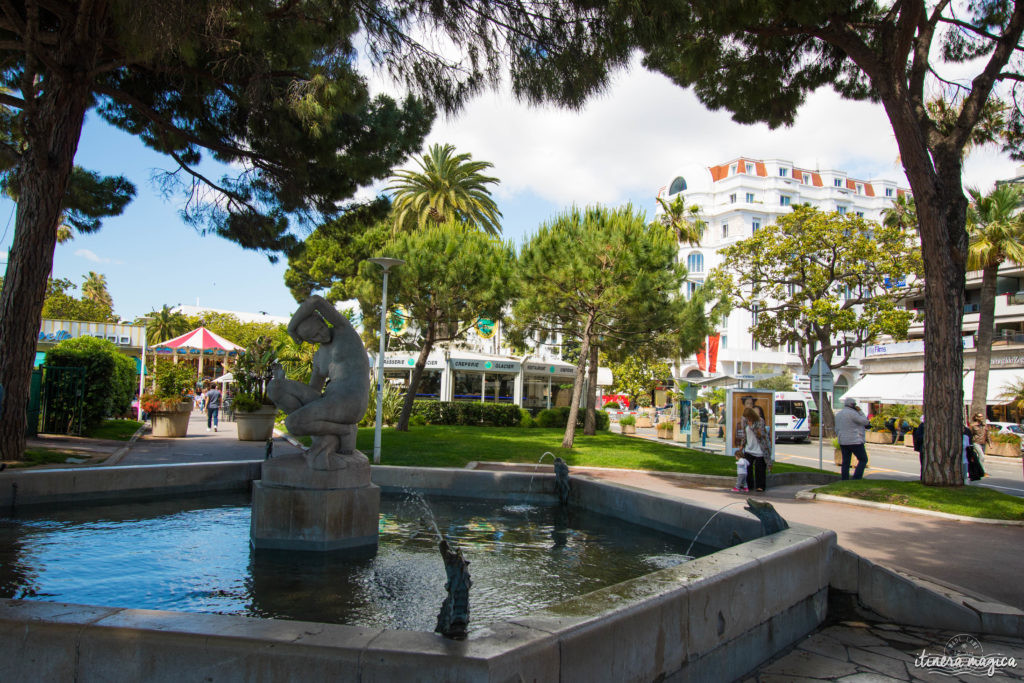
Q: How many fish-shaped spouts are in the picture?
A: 3